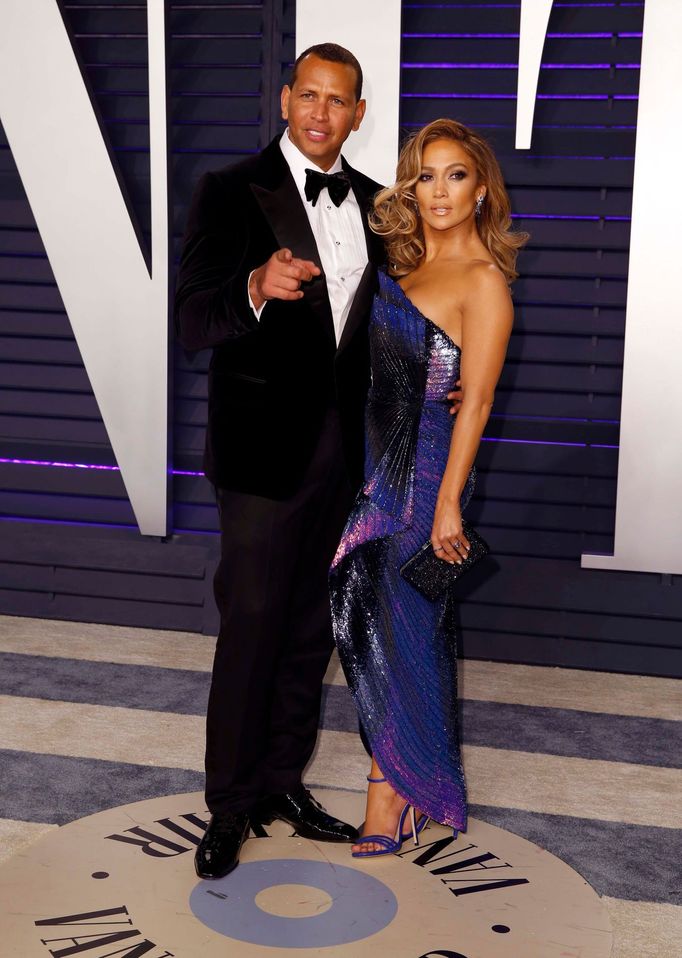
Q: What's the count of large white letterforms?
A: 3